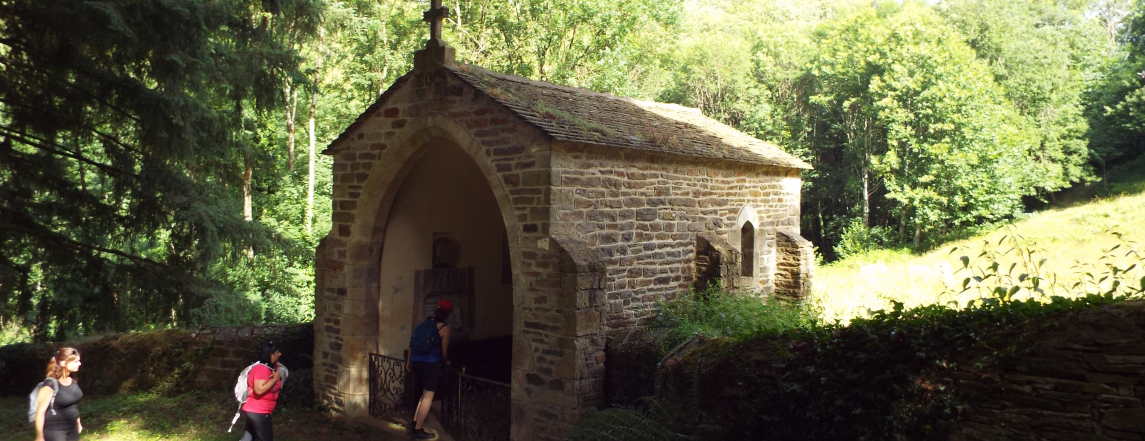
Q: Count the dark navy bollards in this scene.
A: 0